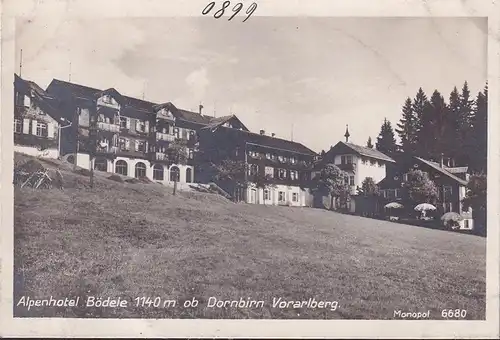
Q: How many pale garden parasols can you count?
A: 3